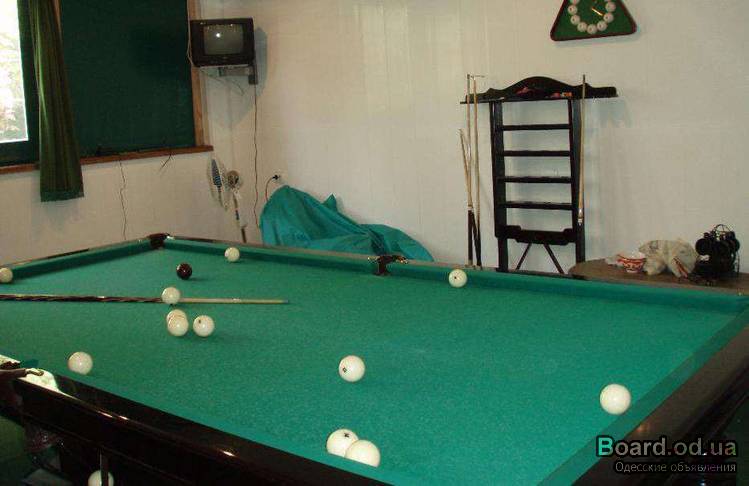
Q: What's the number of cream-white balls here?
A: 13